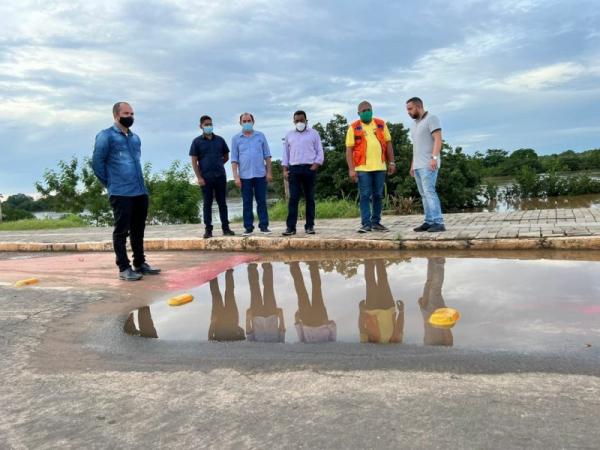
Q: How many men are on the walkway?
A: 5